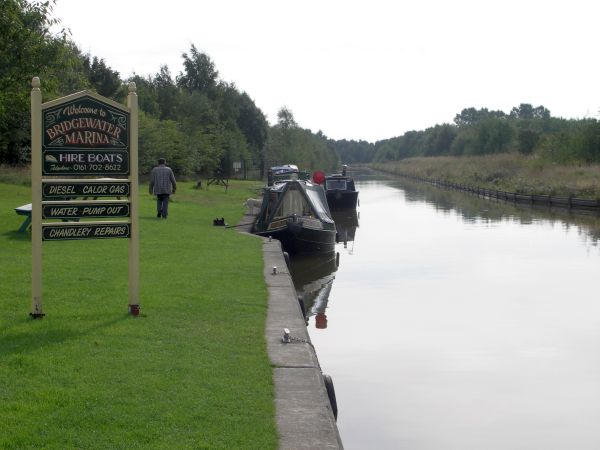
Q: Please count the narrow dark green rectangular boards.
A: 3